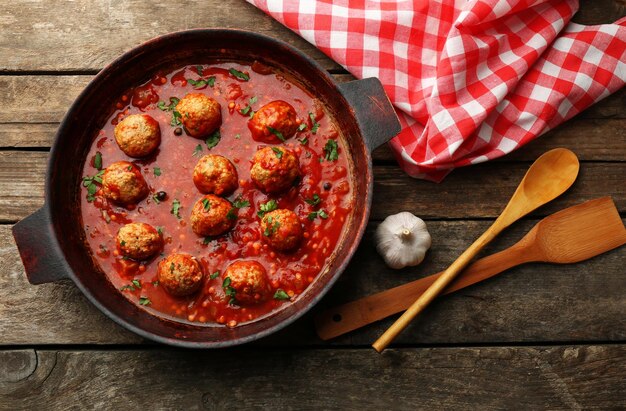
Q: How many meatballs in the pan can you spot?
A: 11